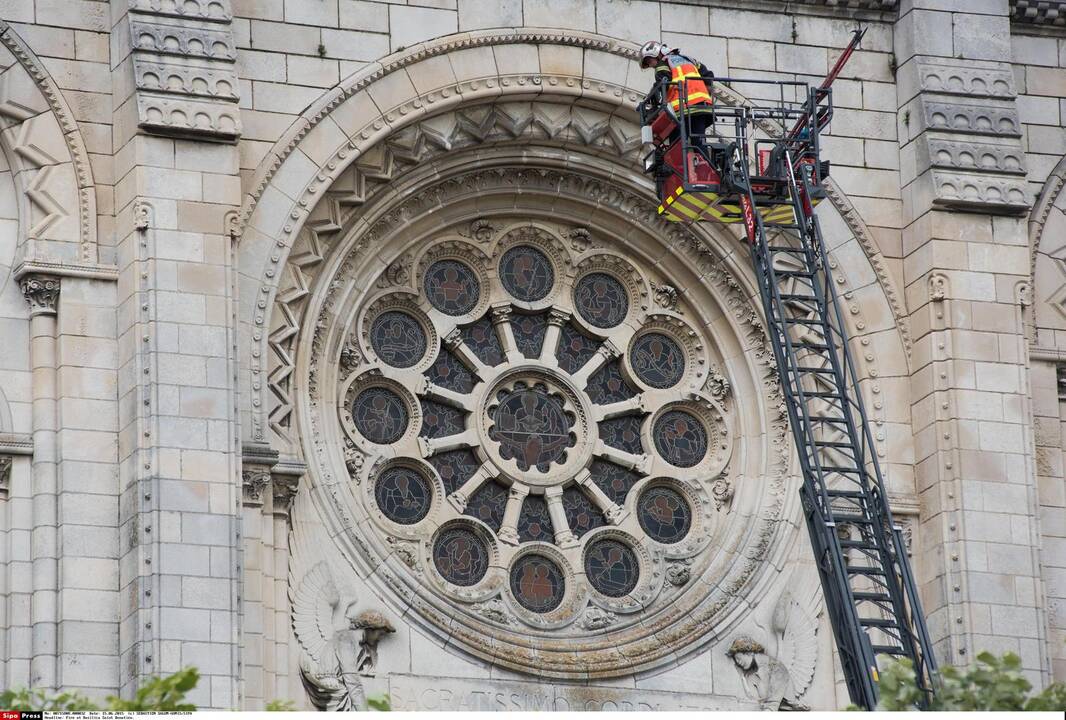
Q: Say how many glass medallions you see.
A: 13